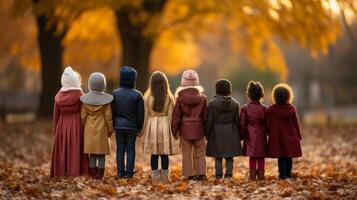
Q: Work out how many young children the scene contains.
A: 8